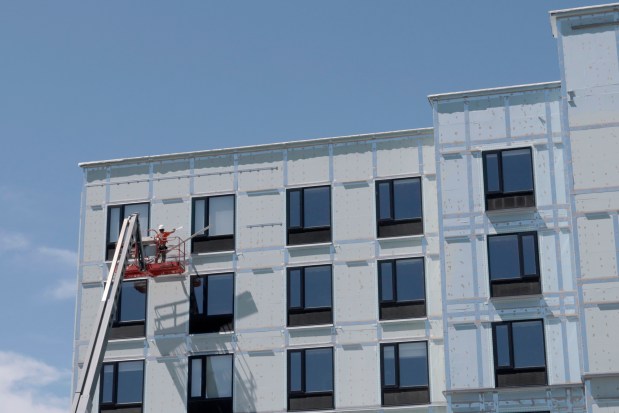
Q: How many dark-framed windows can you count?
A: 15